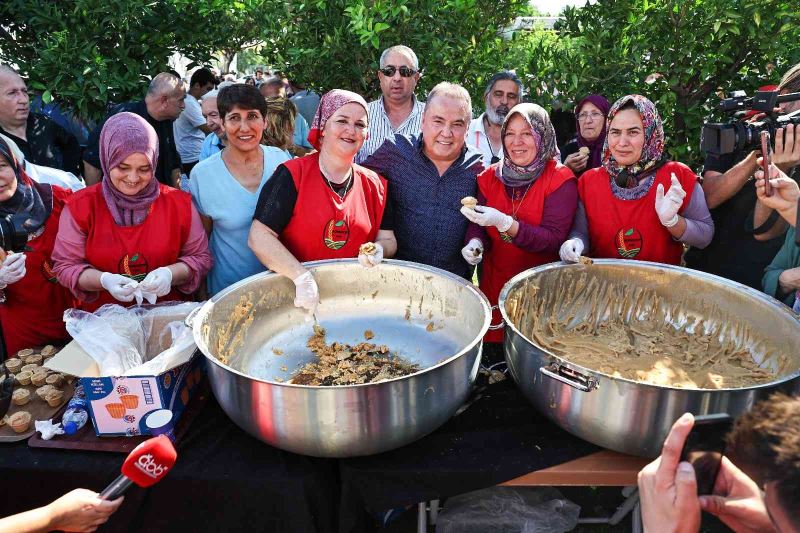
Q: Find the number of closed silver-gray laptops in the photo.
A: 0